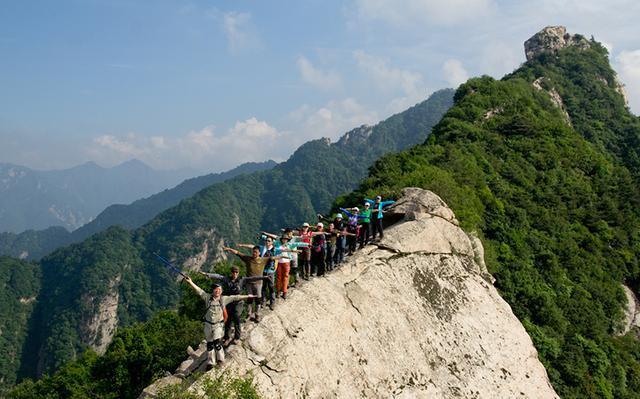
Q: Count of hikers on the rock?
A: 13